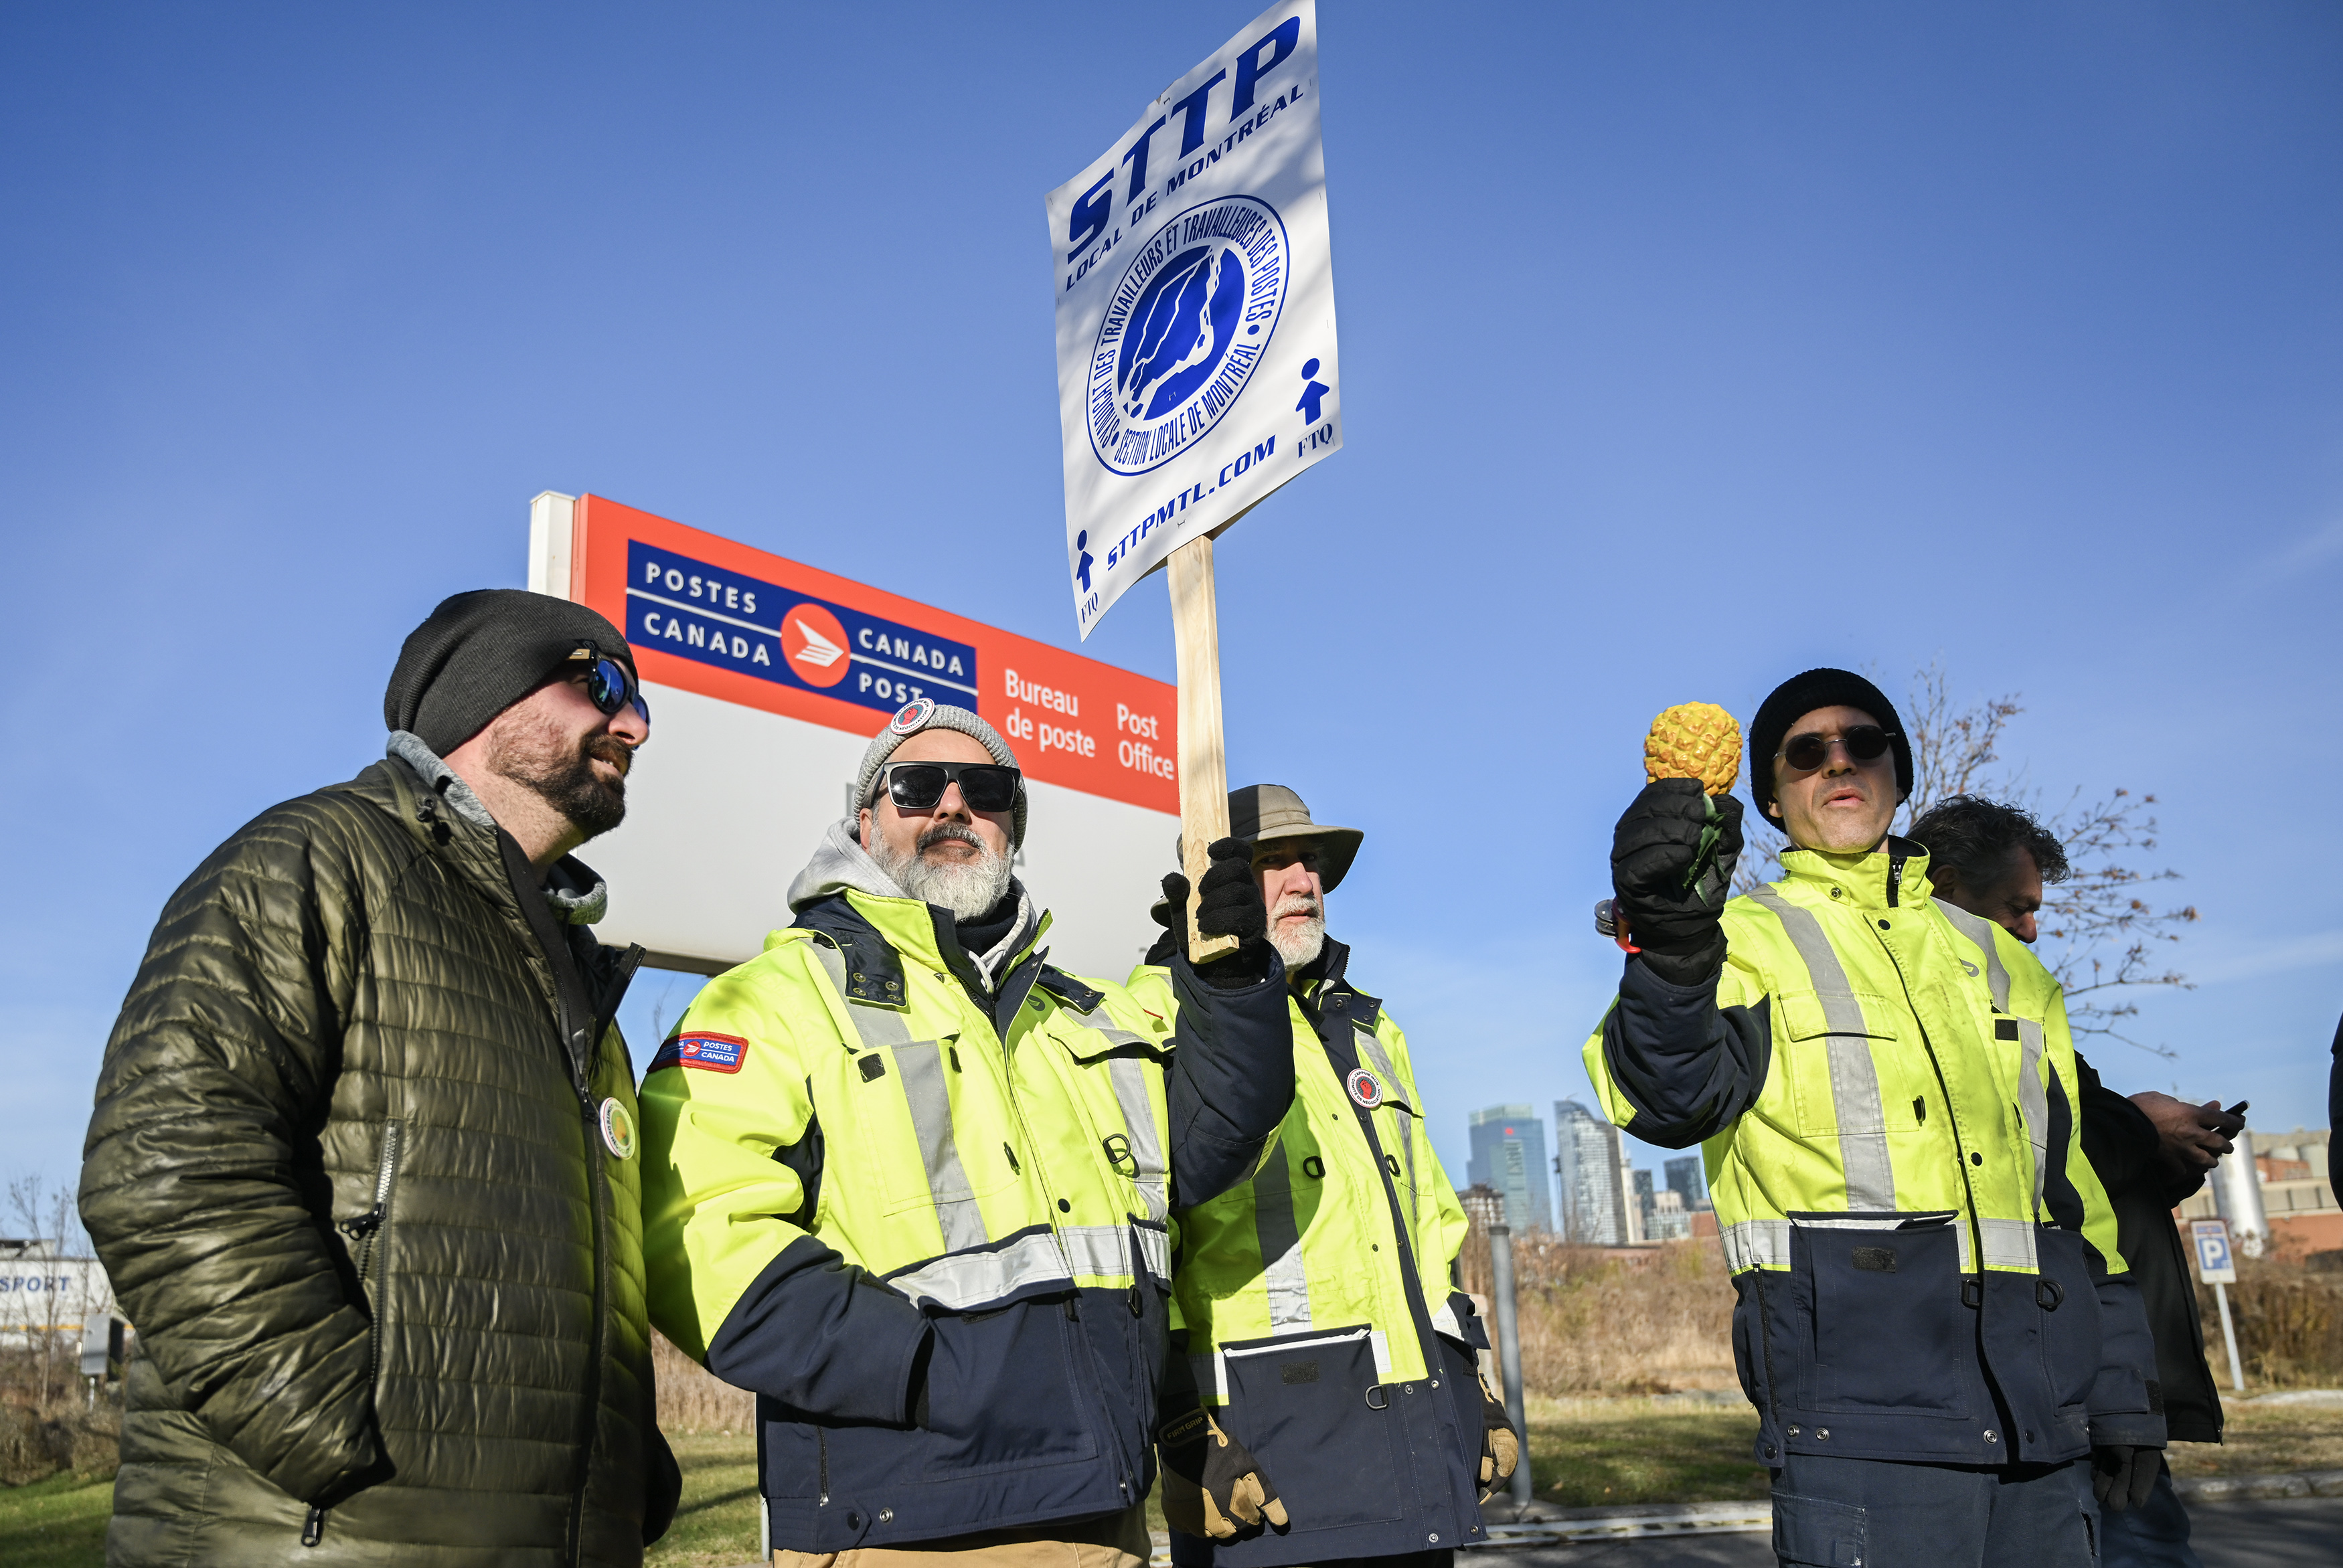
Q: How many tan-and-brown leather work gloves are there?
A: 2